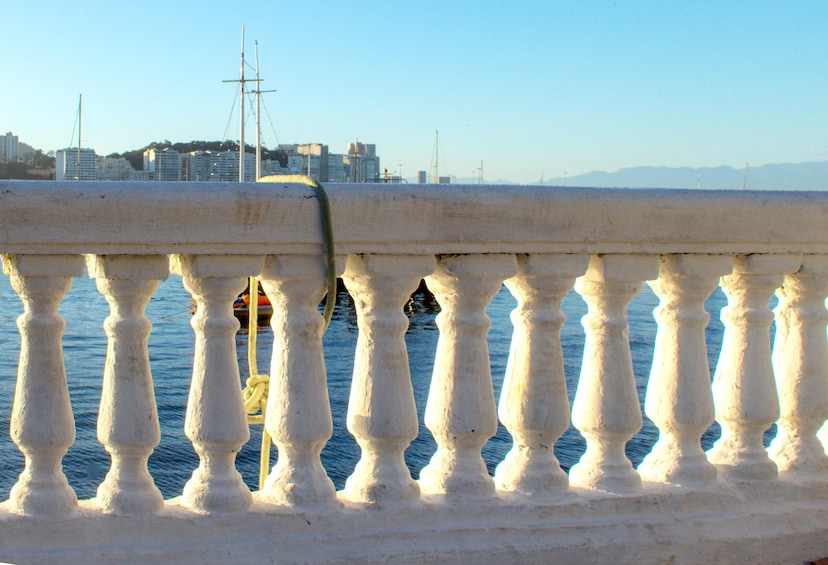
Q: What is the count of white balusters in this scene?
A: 11